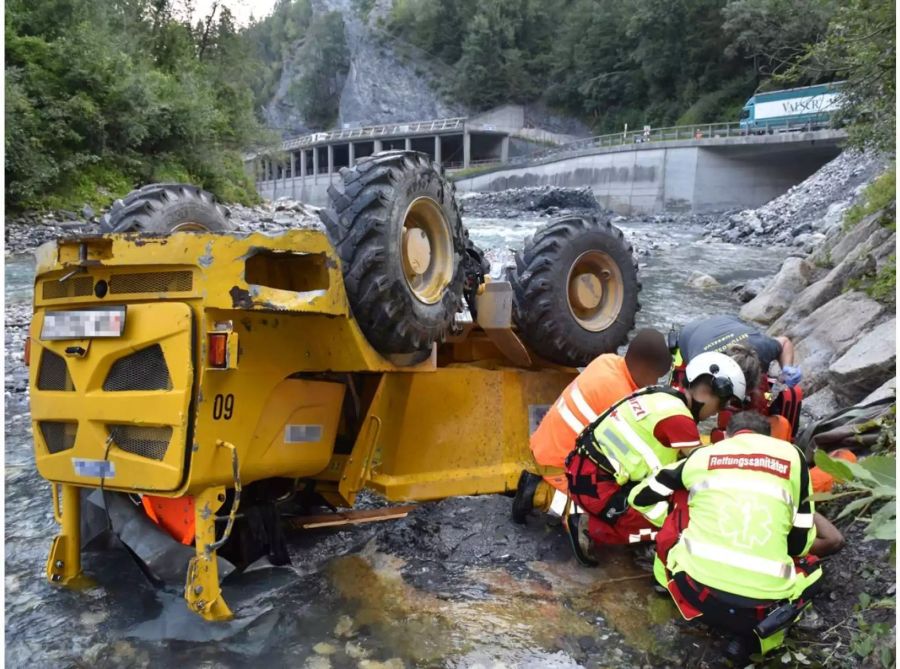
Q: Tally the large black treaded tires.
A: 3